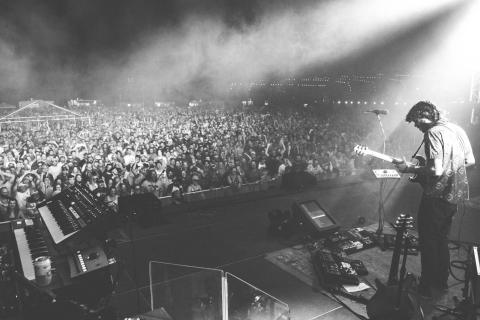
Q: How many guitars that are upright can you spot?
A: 1